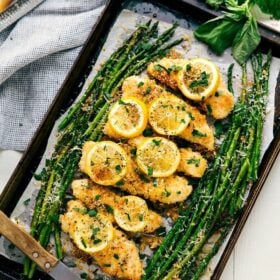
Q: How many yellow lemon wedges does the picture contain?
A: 7